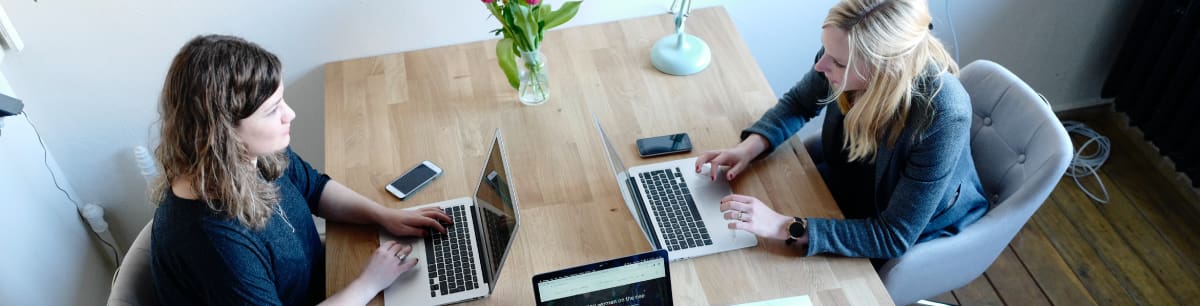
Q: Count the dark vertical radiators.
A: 1